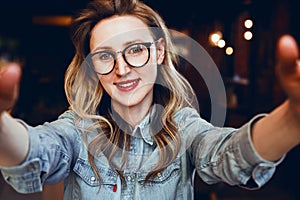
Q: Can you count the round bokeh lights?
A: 5